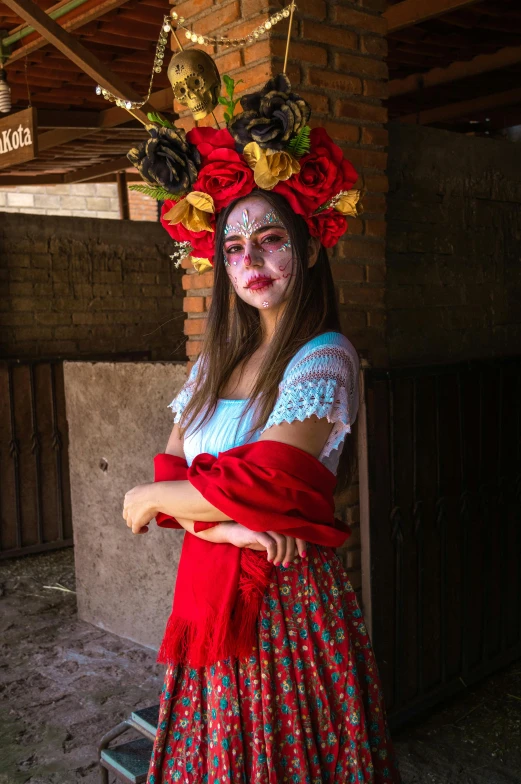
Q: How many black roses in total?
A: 2